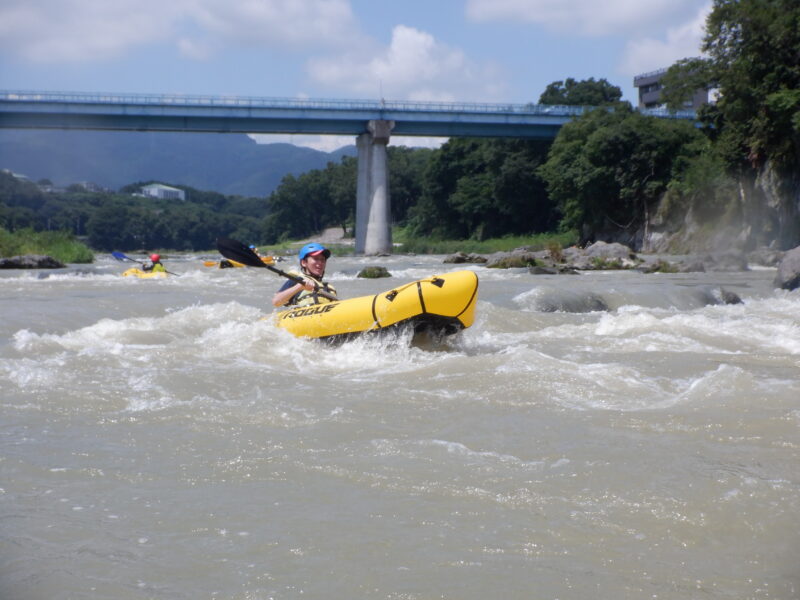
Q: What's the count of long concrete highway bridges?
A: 1